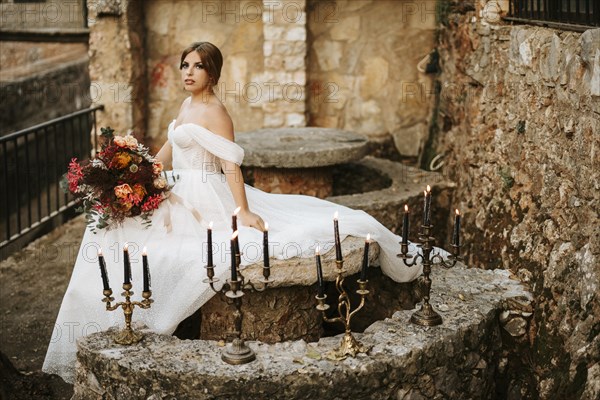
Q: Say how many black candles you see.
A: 14